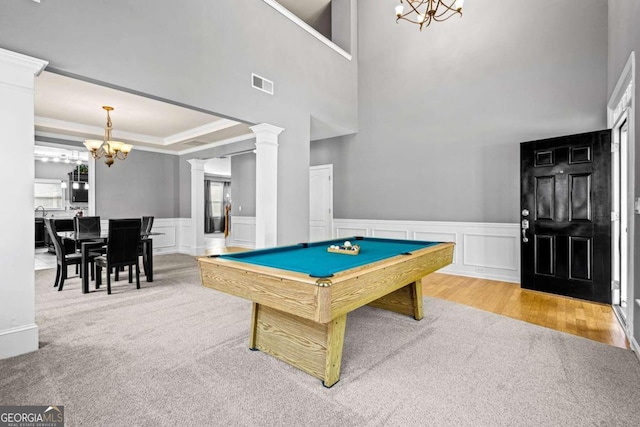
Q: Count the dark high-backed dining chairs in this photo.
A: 4